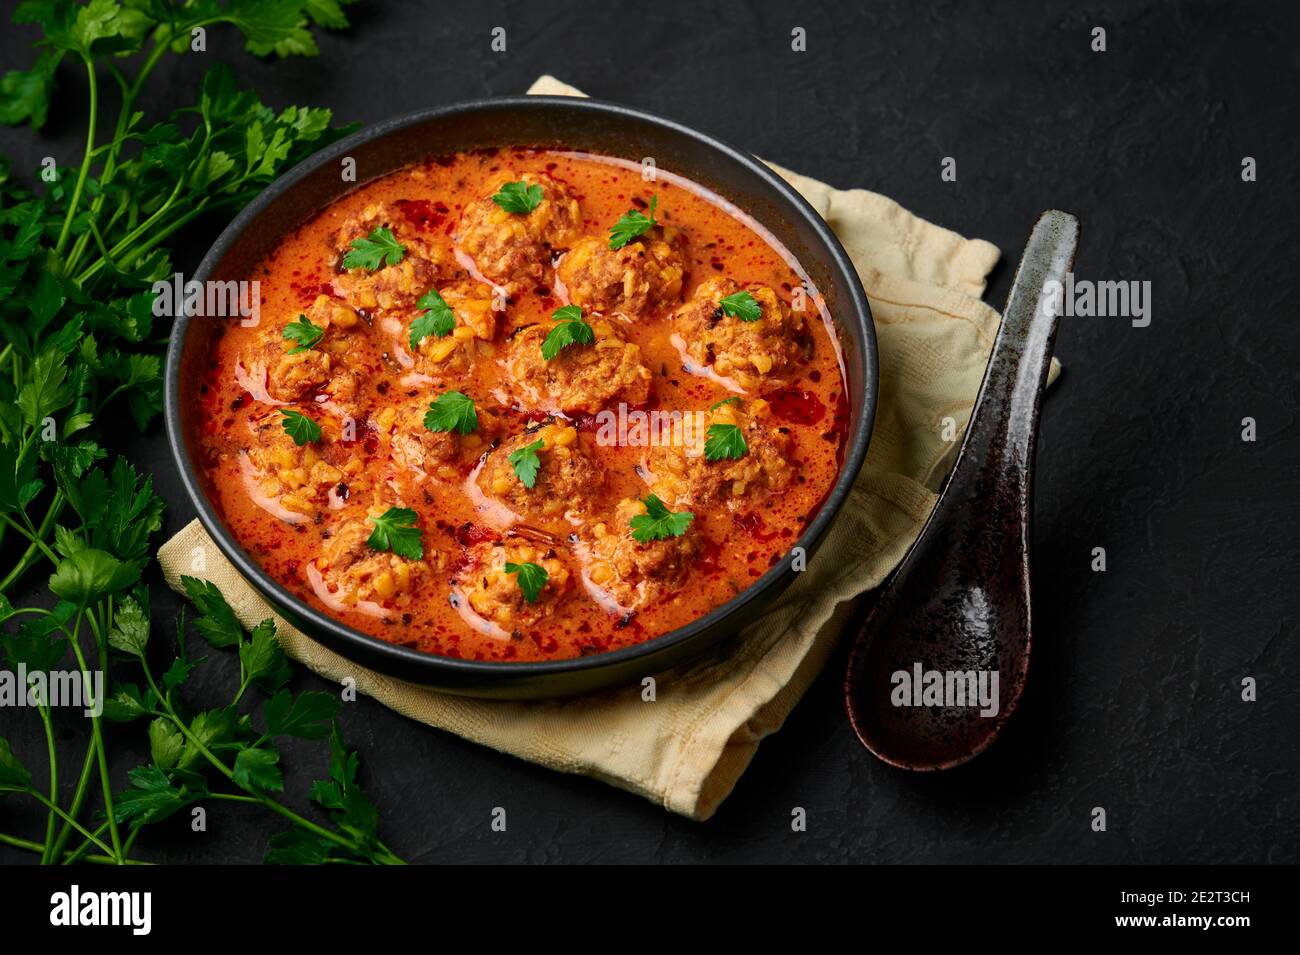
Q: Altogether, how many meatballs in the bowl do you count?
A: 14